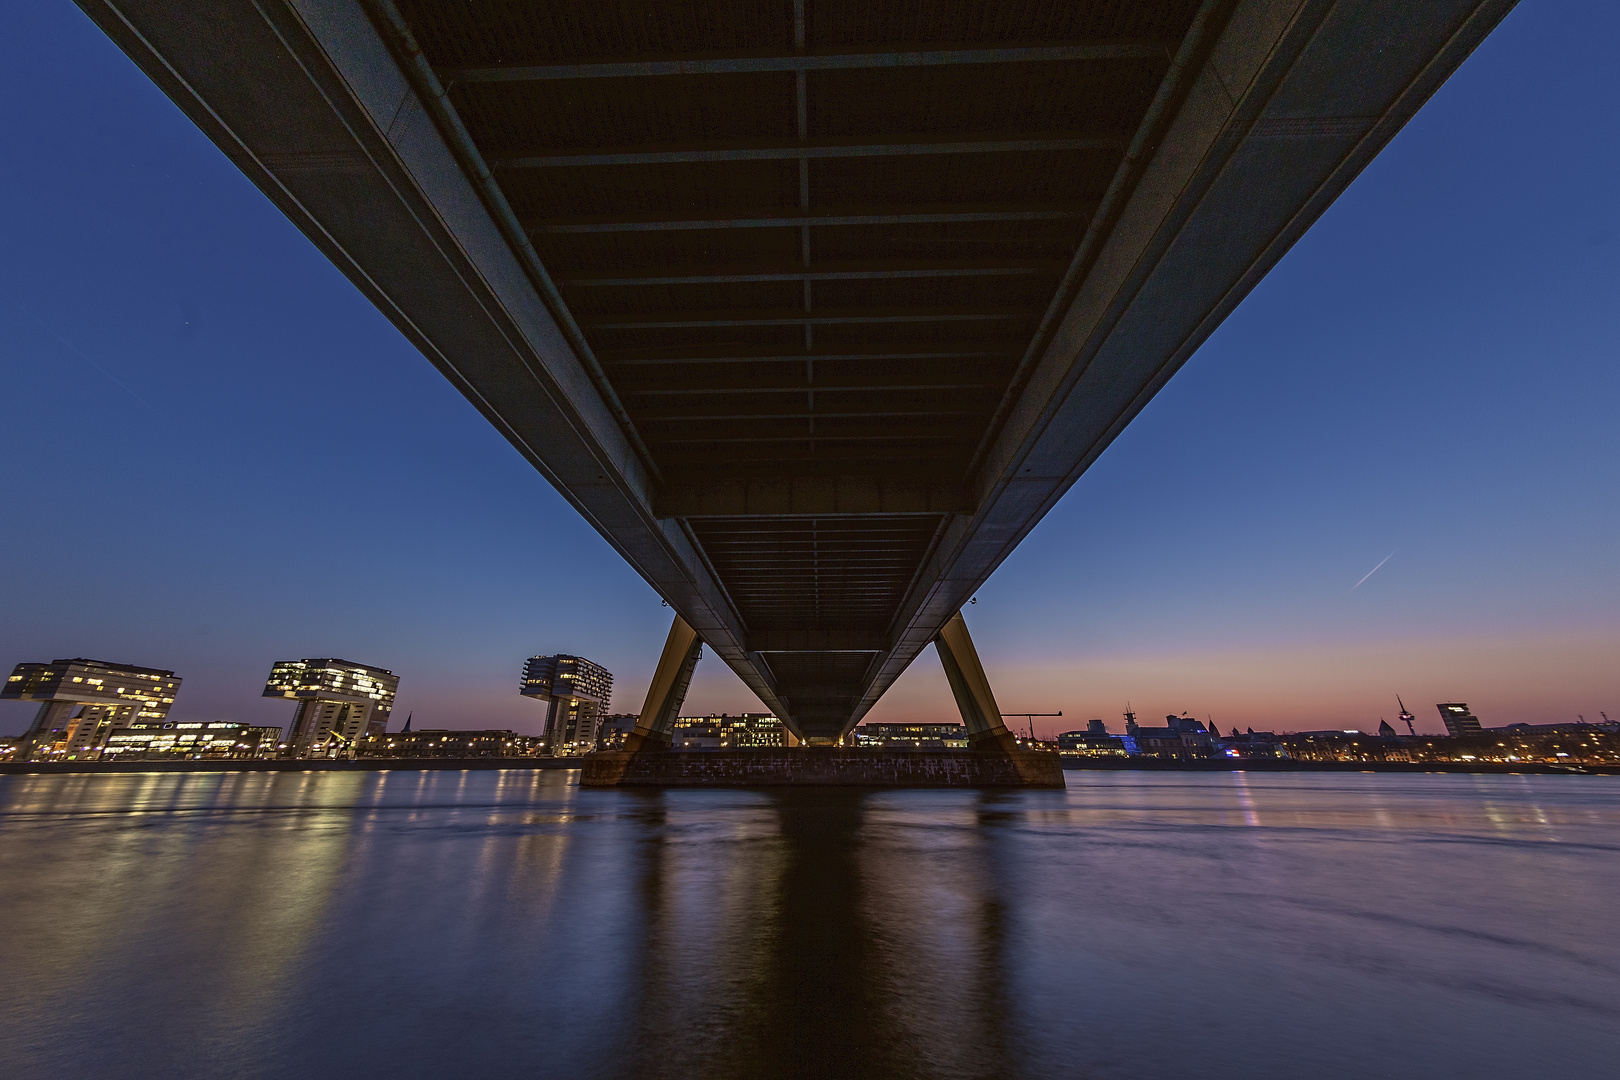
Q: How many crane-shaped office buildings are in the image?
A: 3